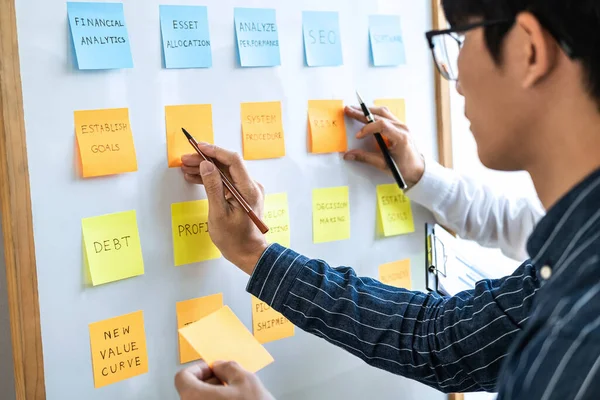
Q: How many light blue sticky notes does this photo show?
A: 5